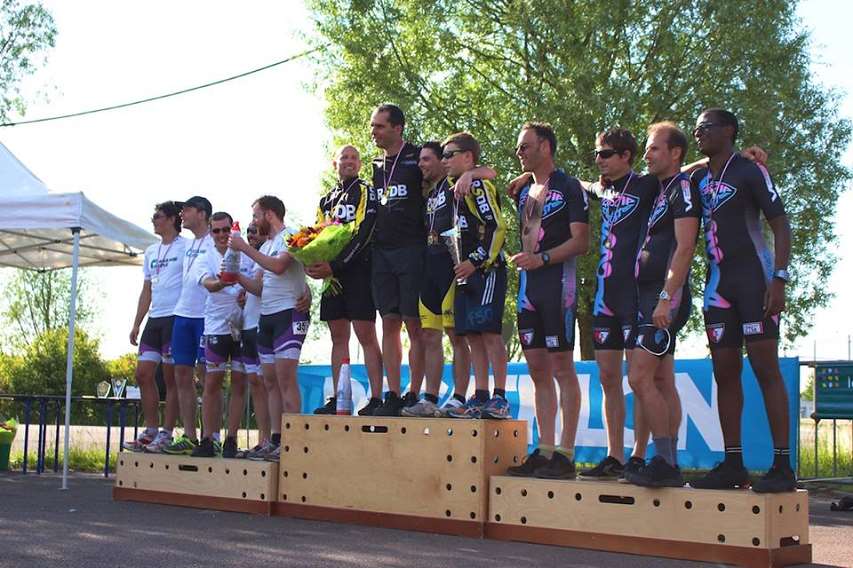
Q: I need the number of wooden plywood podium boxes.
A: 3